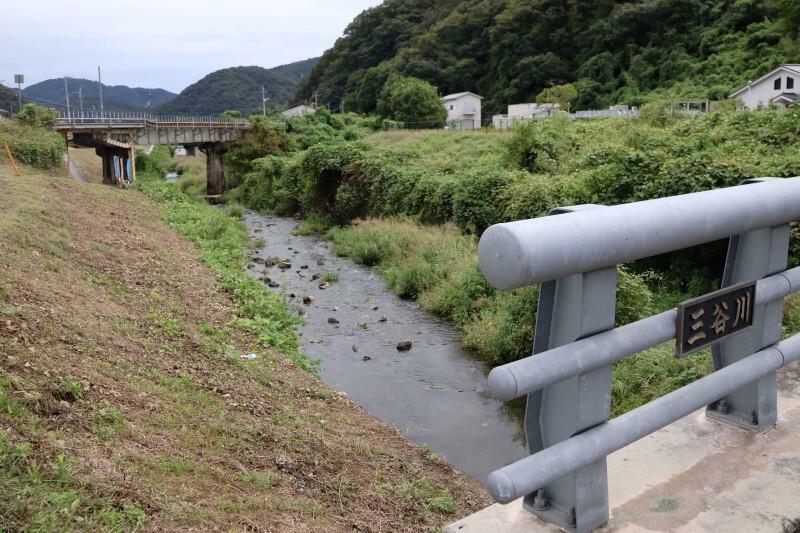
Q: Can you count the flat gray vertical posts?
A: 2